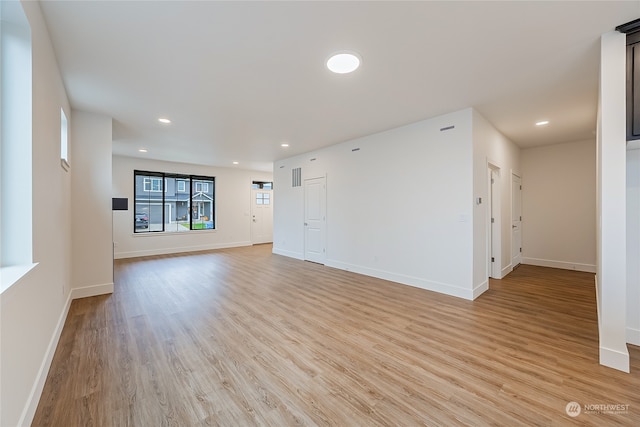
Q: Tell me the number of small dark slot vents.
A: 4